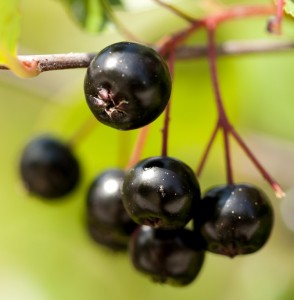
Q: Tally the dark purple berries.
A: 6